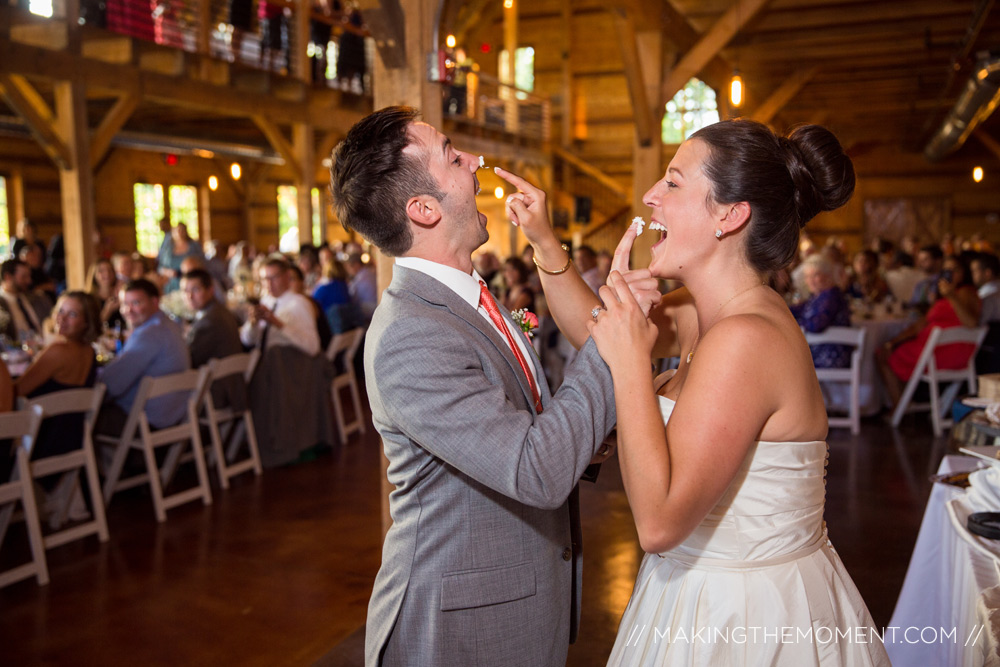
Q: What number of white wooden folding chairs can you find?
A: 7